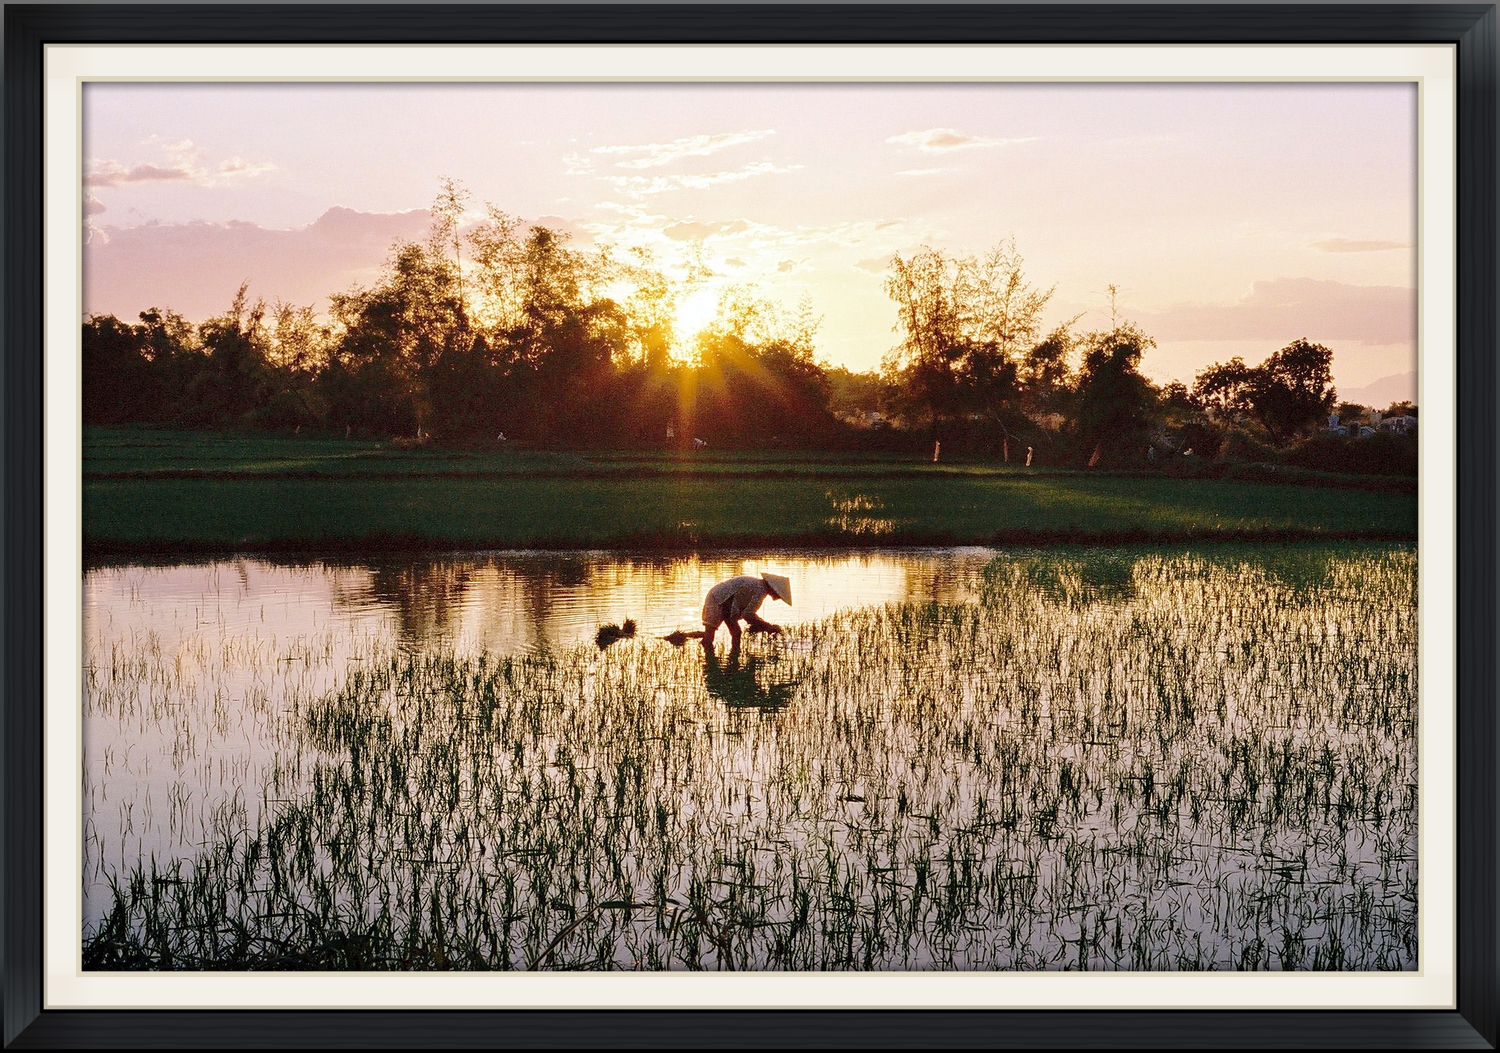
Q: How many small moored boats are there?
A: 0